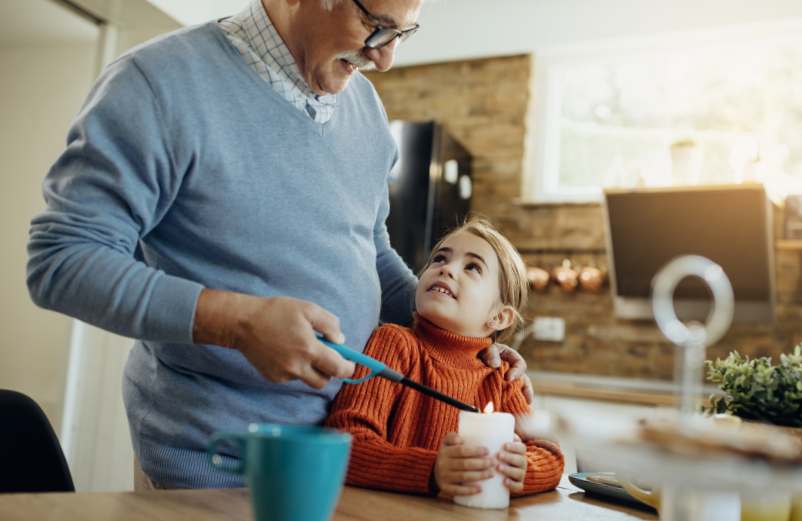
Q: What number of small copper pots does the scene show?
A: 3